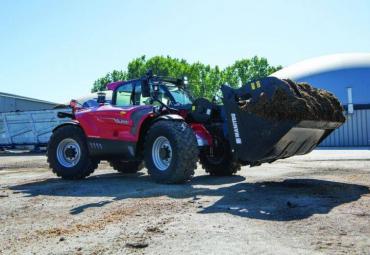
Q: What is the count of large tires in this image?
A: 4